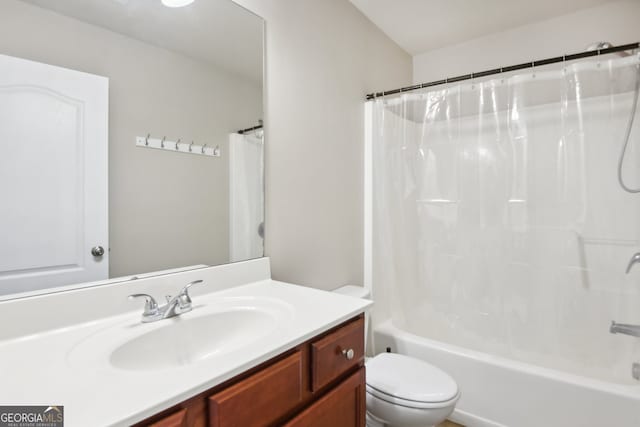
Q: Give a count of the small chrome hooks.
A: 6